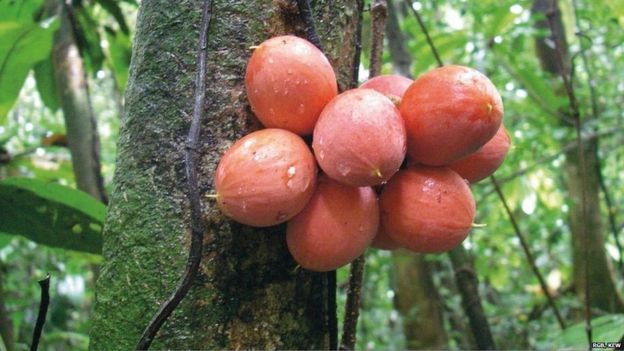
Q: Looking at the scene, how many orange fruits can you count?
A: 9